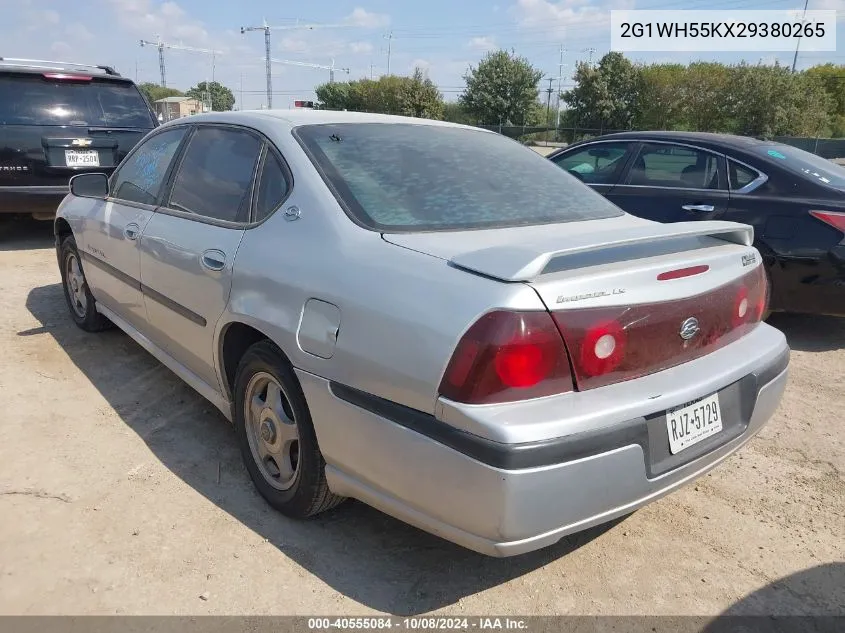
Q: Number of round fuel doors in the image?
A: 0